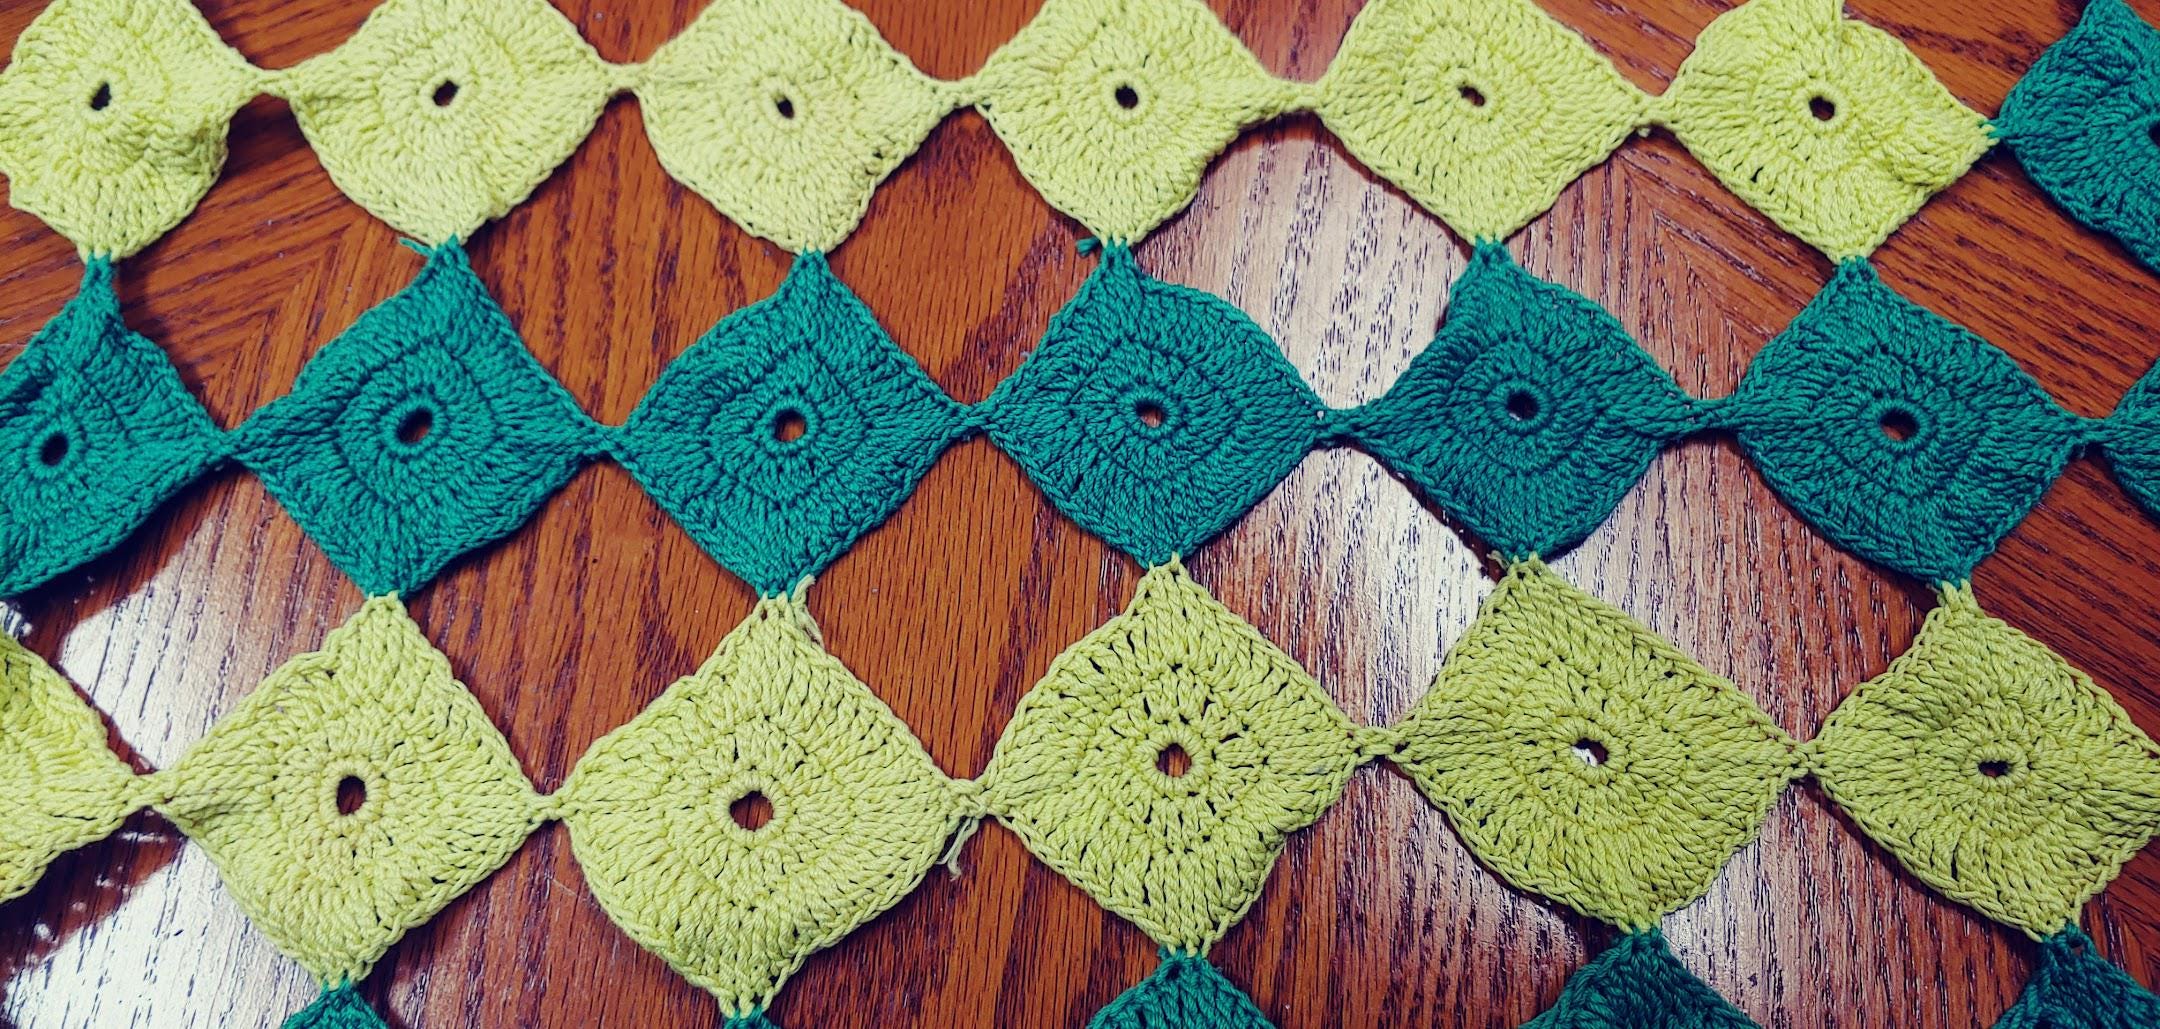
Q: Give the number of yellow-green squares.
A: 12